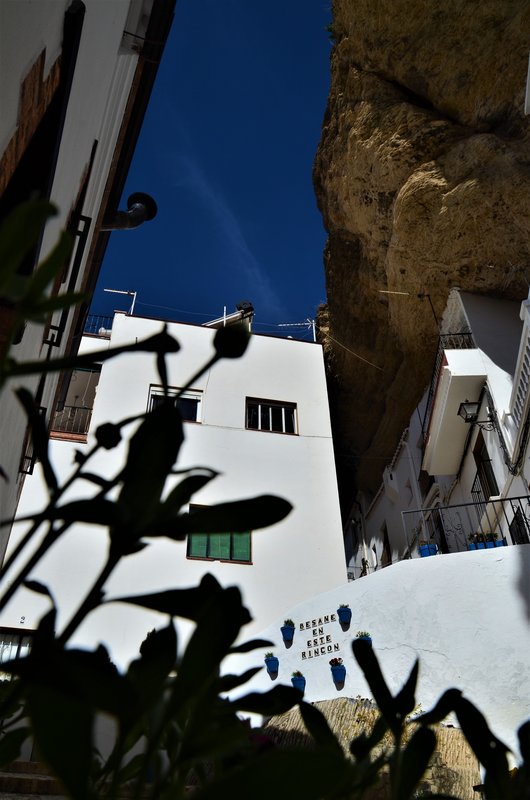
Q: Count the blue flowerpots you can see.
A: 11